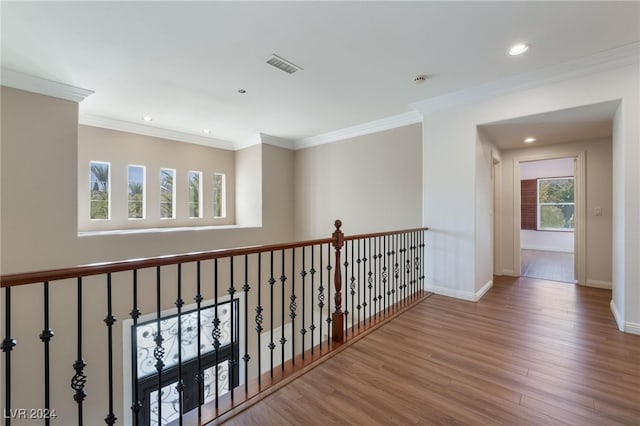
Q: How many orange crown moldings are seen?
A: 0